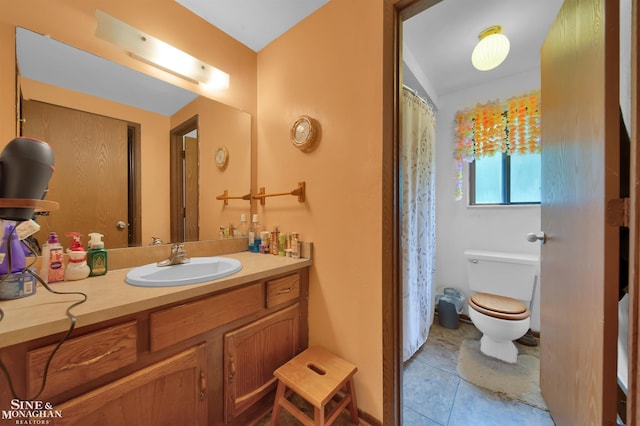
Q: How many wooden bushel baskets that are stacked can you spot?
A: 0